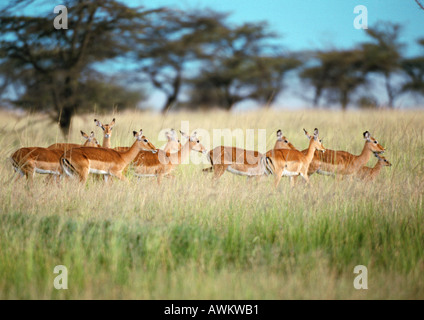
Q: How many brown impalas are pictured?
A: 9